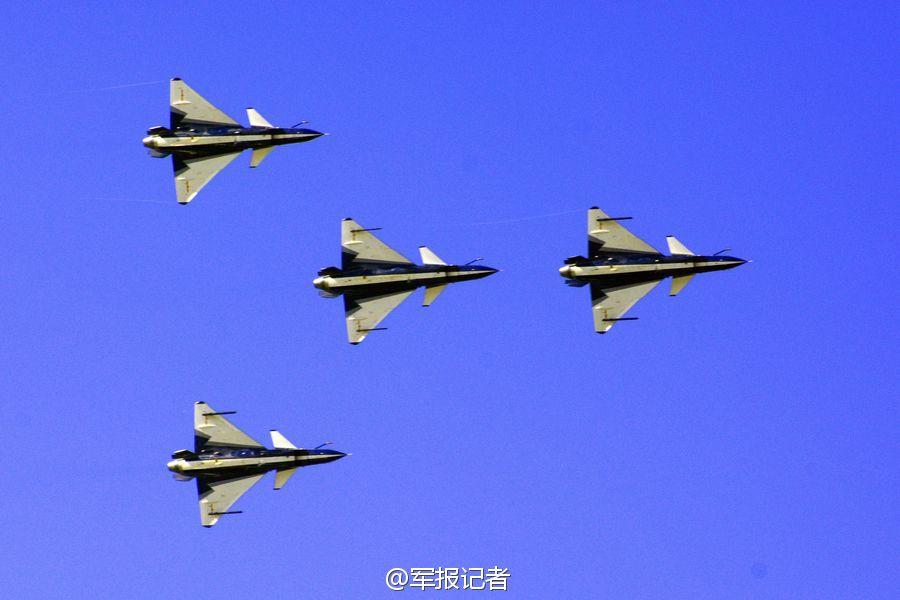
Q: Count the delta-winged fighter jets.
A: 4